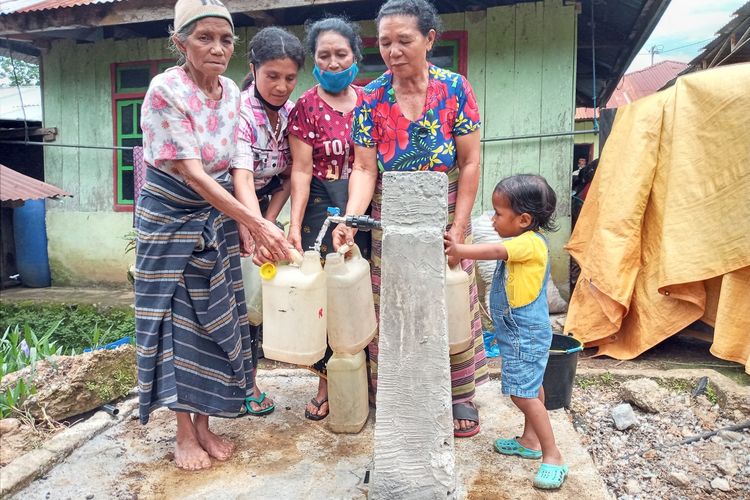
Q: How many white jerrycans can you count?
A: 5